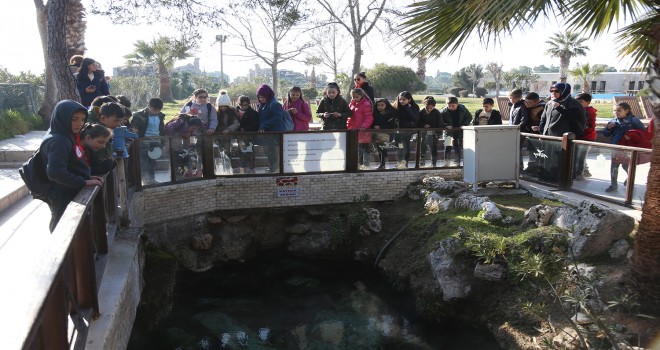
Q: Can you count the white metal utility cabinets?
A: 1